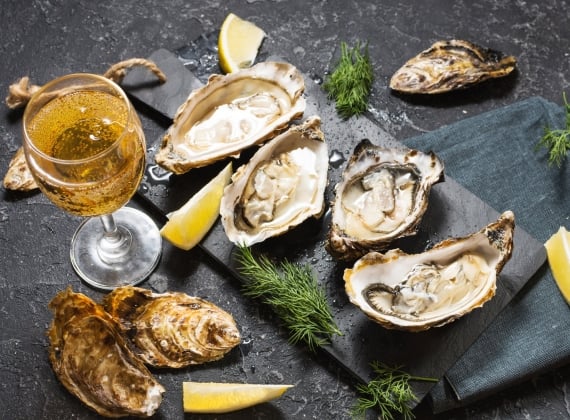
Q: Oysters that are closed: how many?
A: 4